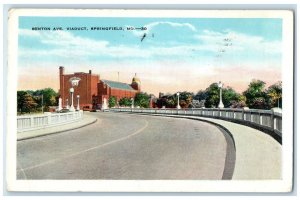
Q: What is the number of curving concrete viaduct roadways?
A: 1